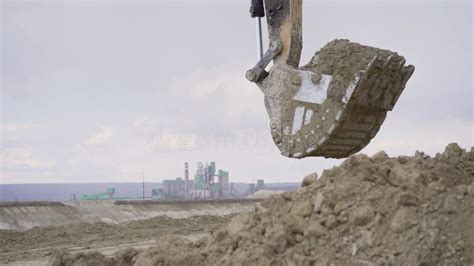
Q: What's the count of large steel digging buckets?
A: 1